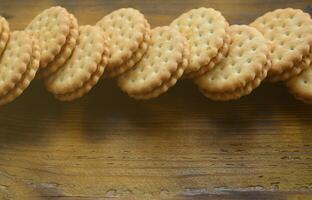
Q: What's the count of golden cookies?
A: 10